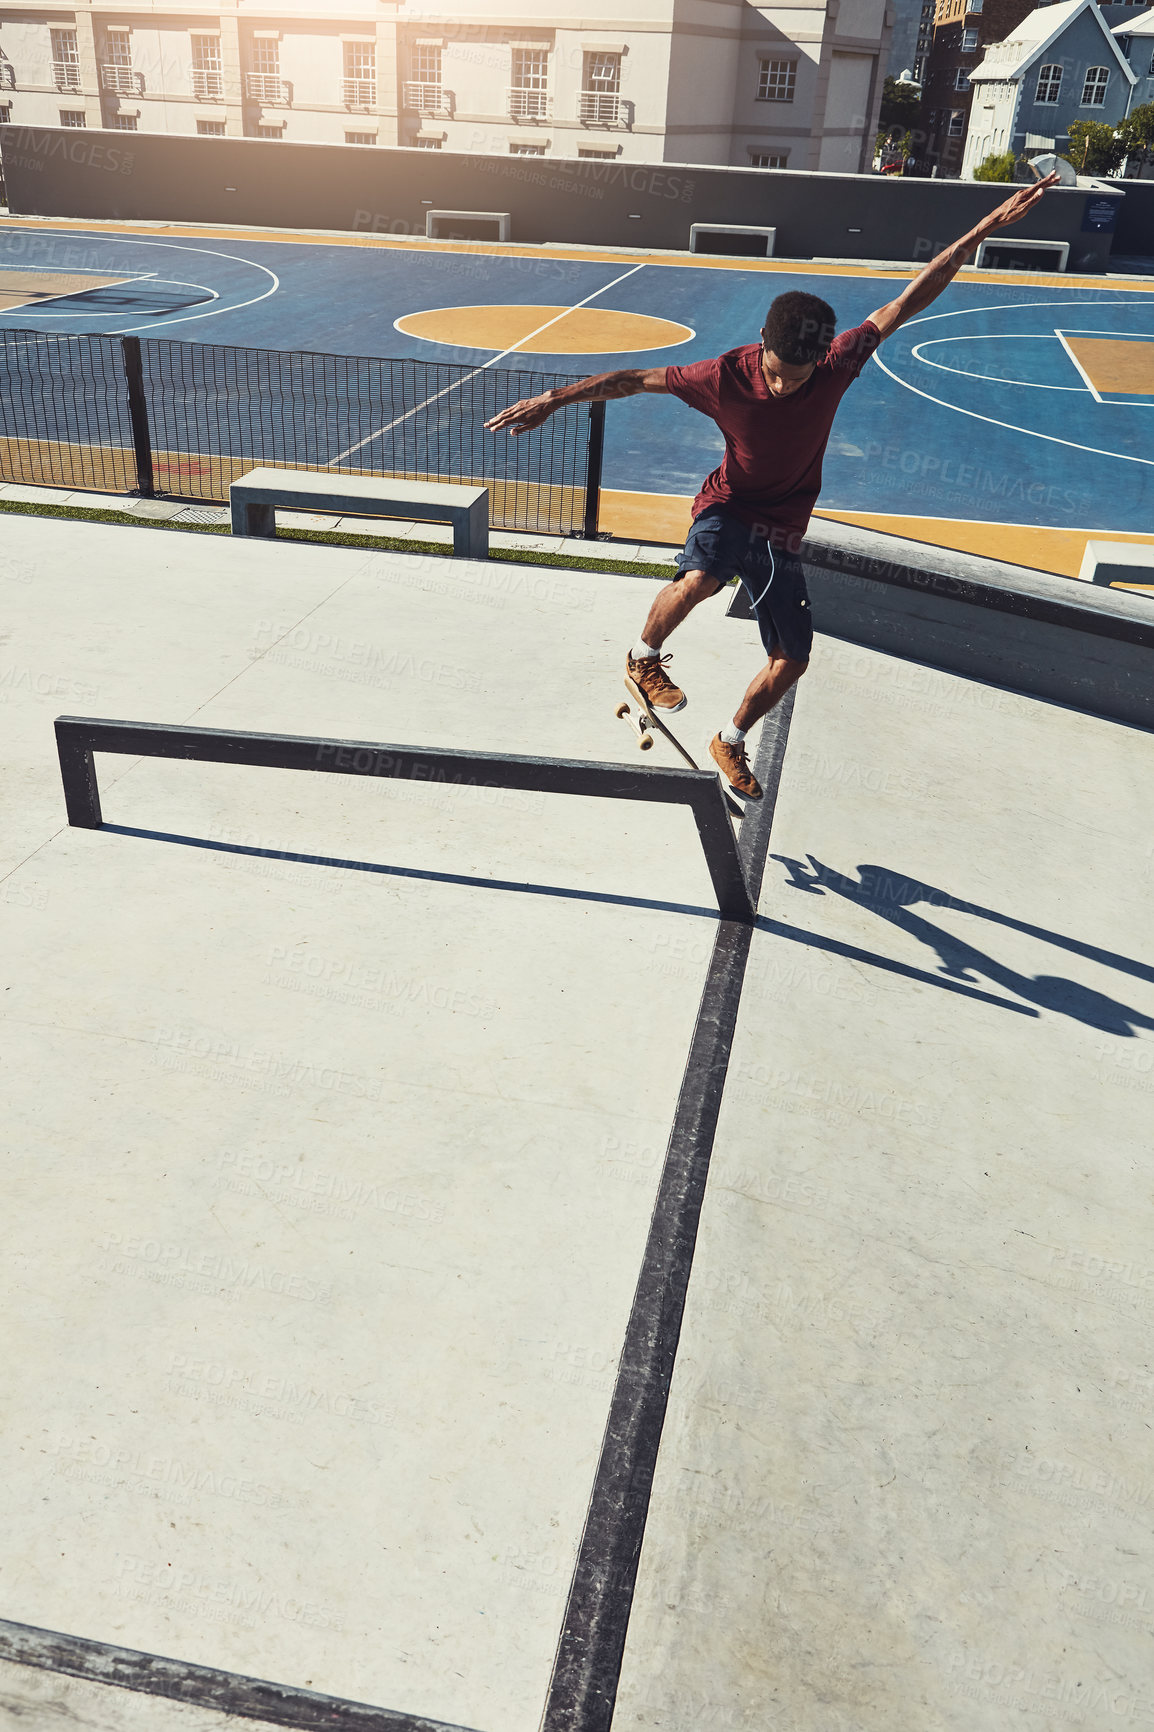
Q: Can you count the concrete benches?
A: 5